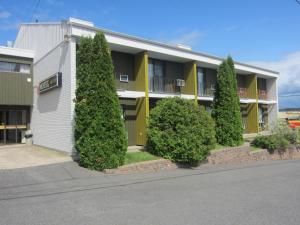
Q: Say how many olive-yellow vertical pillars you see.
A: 3